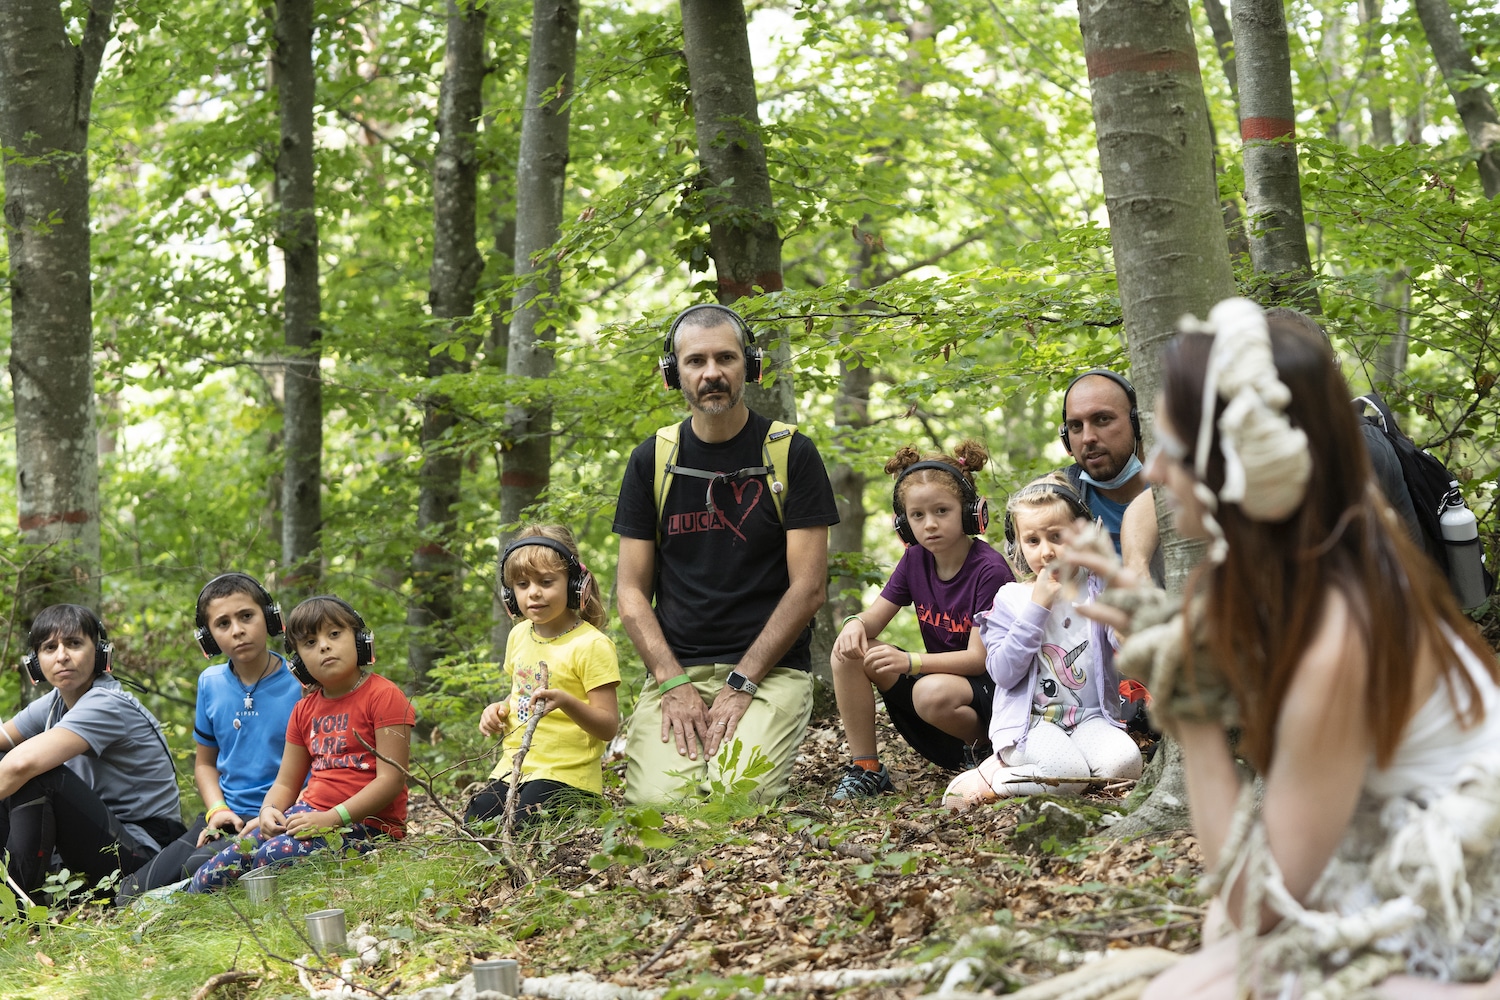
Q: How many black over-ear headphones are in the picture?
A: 8